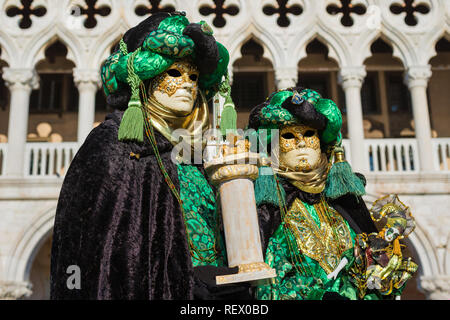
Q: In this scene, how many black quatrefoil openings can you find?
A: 7